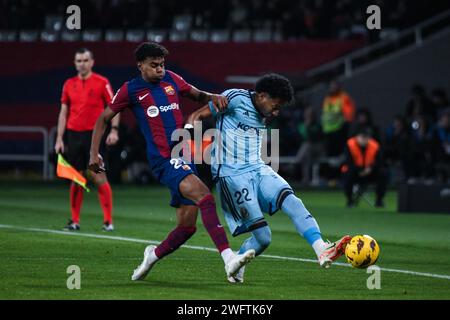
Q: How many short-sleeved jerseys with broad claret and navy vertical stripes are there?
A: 1